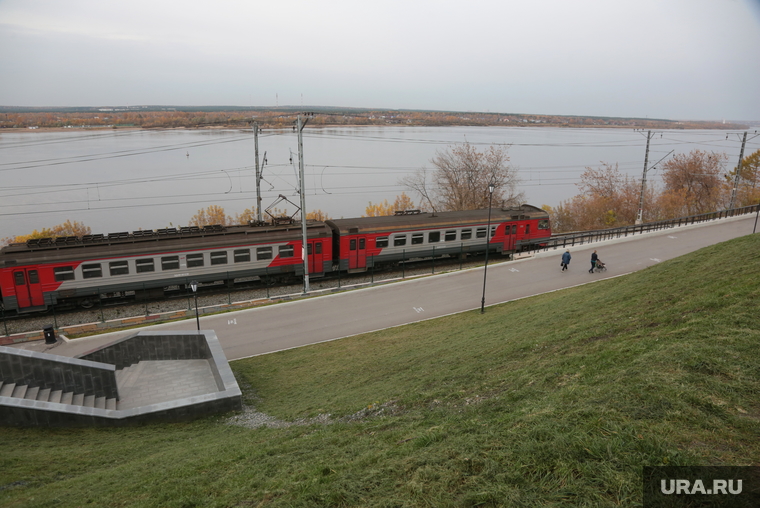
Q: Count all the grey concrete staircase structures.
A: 1